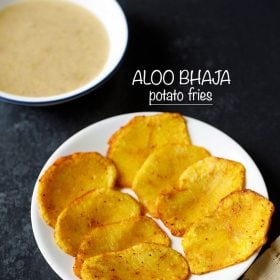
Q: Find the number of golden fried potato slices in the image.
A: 8